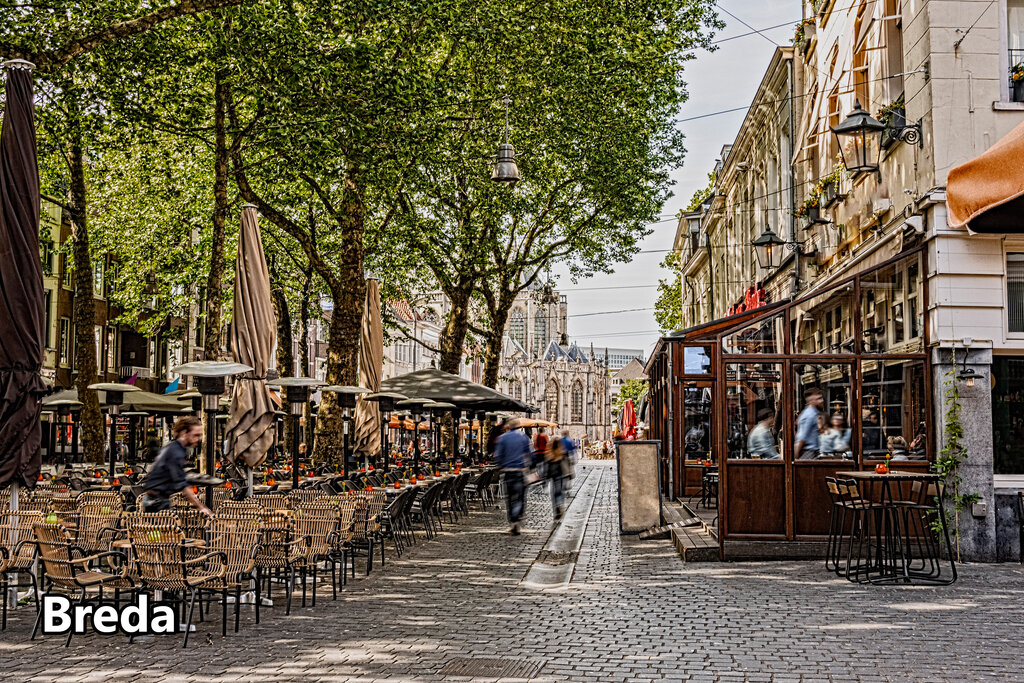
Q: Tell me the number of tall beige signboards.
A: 1